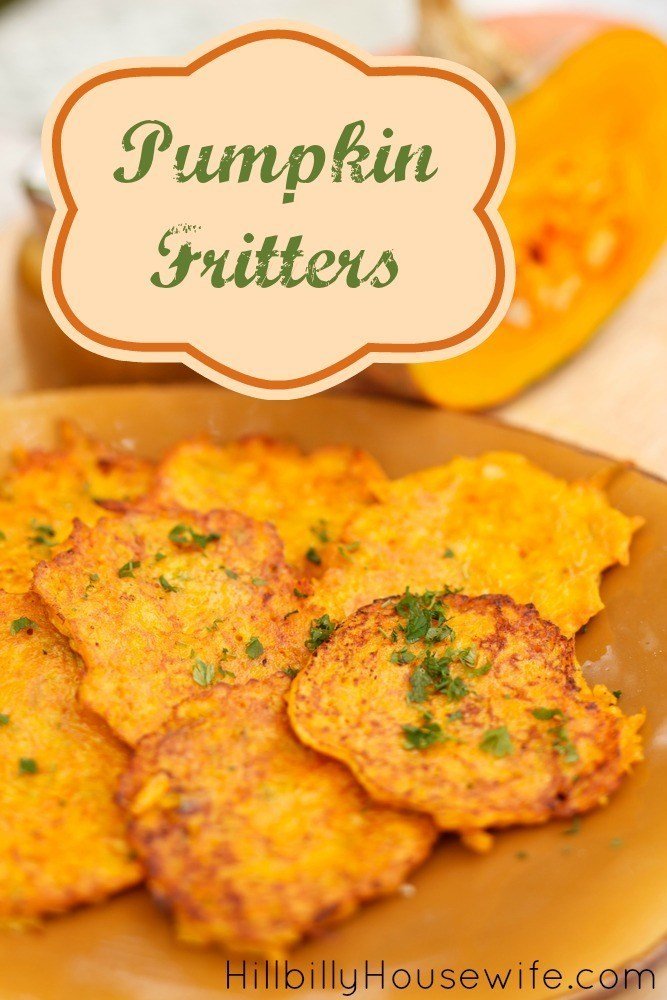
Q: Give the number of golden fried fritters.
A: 7